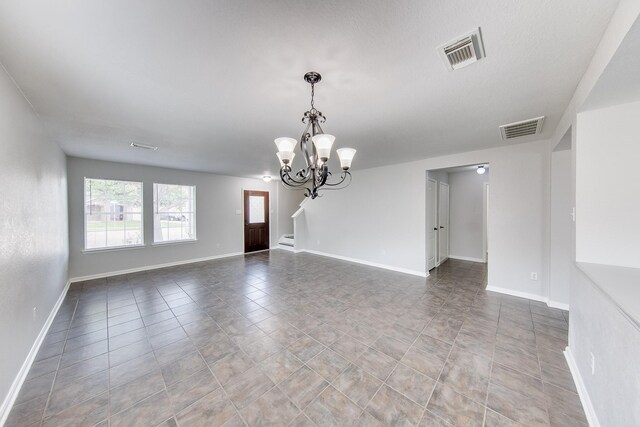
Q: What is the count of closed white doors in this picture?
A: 2